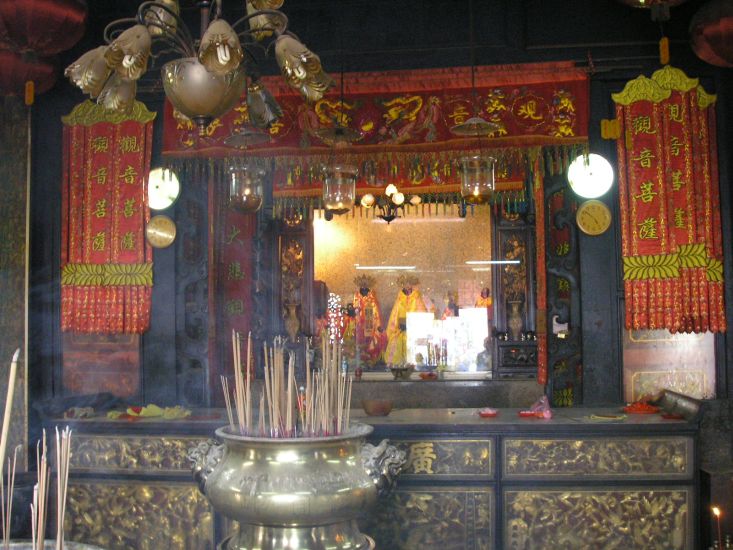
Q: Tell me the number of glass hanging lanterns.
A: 3